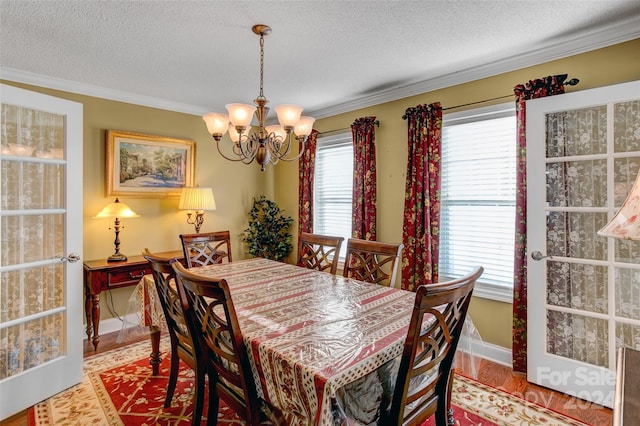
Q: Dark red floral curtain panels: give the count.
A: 4